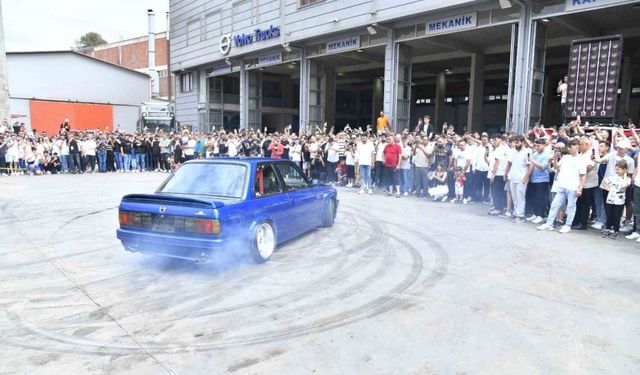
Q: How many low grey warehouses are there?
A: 1